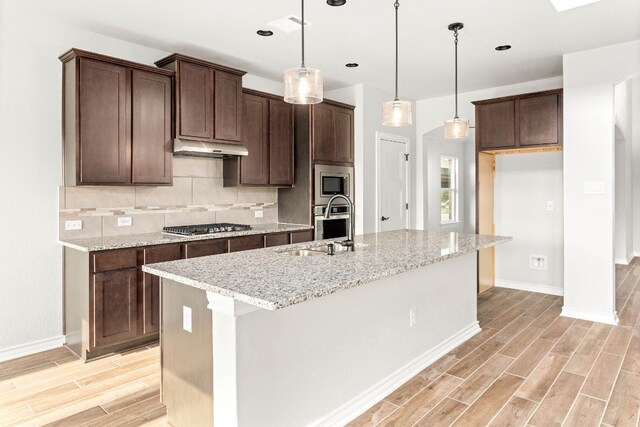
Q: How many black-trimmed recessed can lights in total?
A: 4